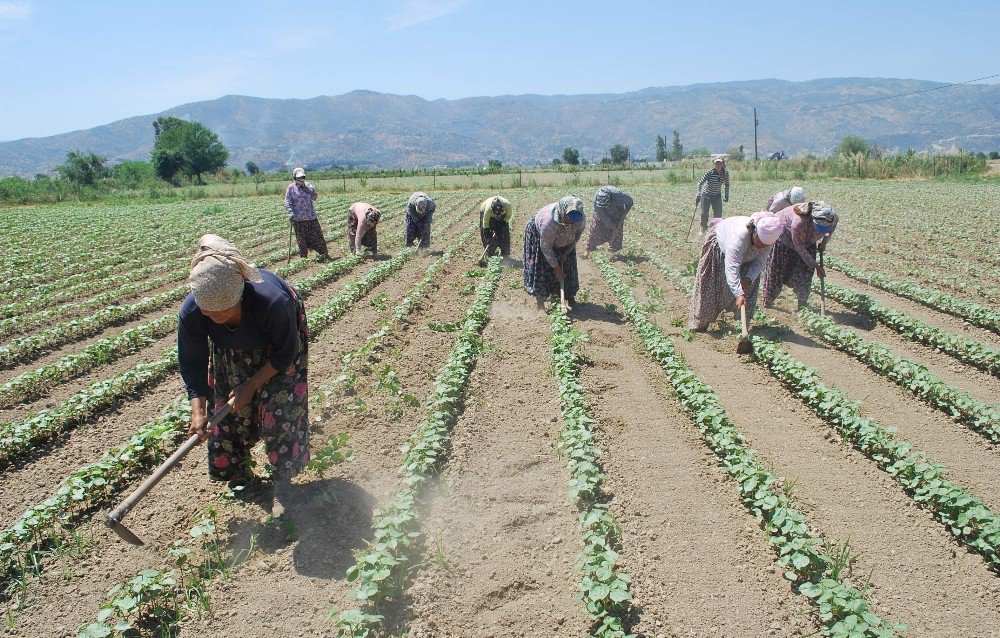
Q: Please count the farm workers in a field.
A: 11